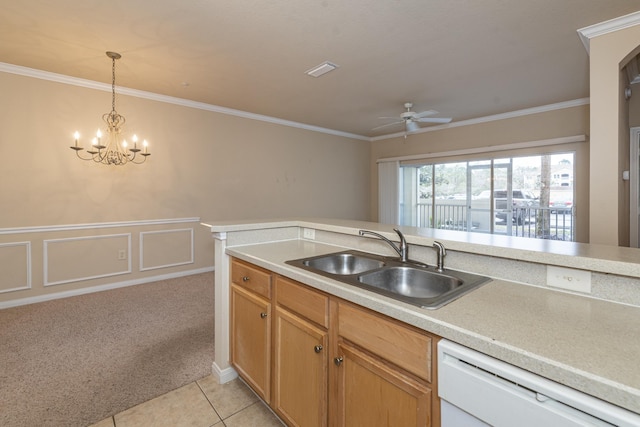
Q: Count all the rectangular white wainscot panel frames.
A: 3